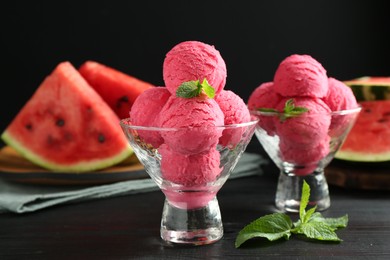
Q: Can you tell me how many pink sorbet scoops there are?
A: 10